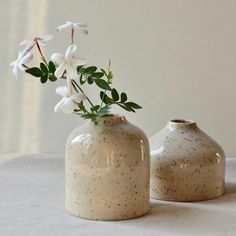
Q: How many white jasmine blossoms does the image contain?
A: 5